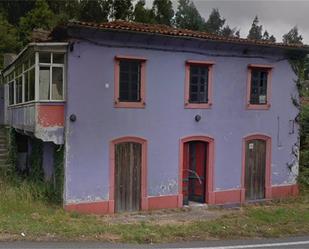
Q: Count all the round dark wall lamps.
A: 2